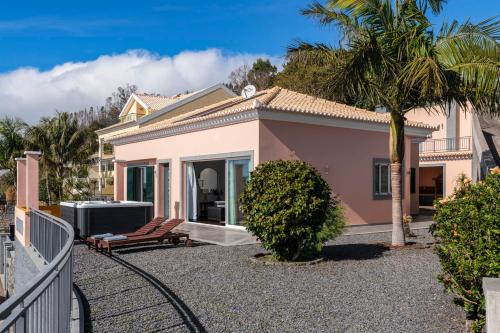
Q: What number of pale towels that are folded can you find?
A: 2